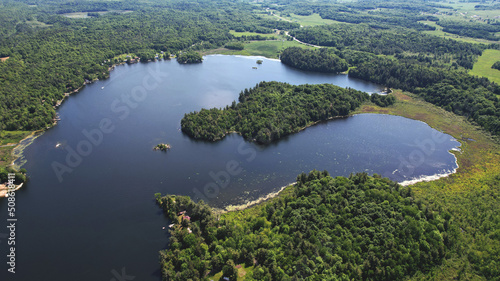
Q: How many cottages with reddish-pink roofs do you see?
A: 2